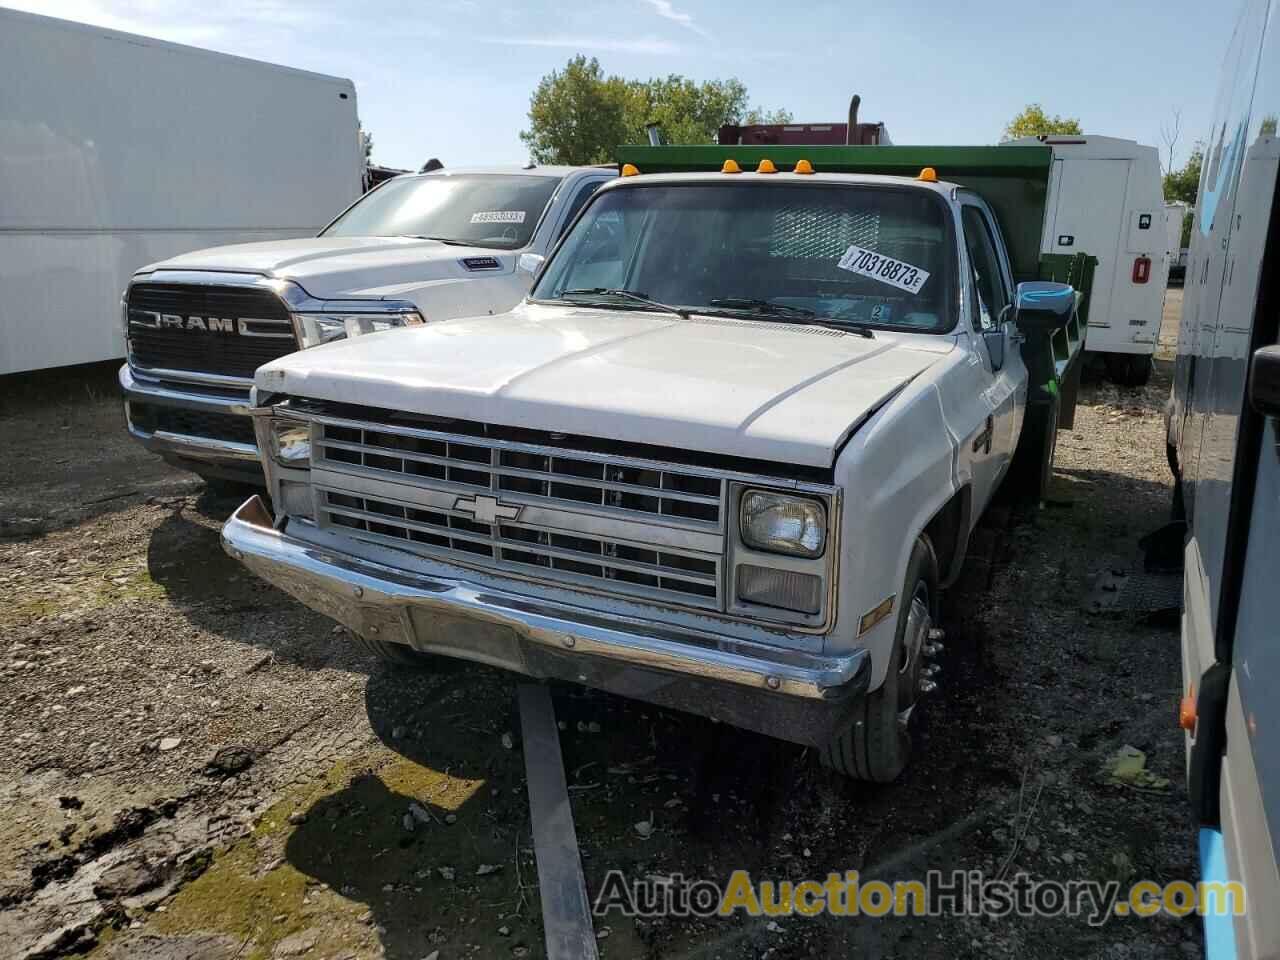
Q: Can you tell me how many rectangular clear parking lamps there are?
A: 2